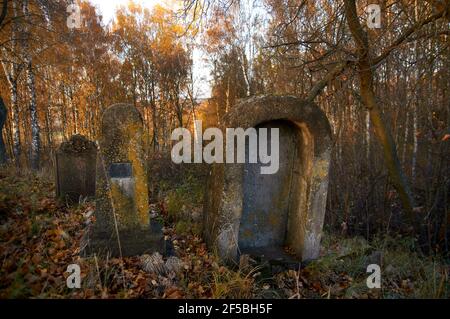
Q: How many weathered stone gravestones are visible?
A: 3